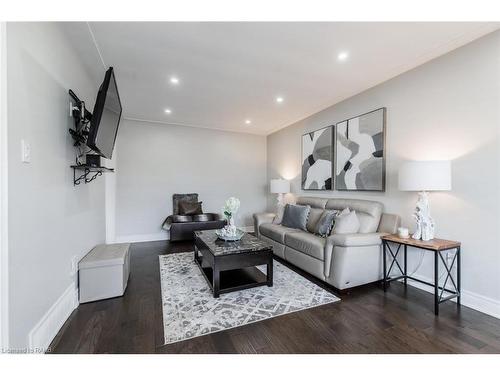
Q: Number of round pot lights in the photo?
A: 5